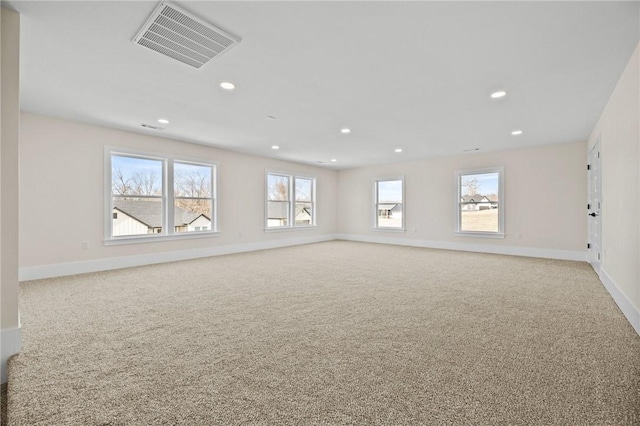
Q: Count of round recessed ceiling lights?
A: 8